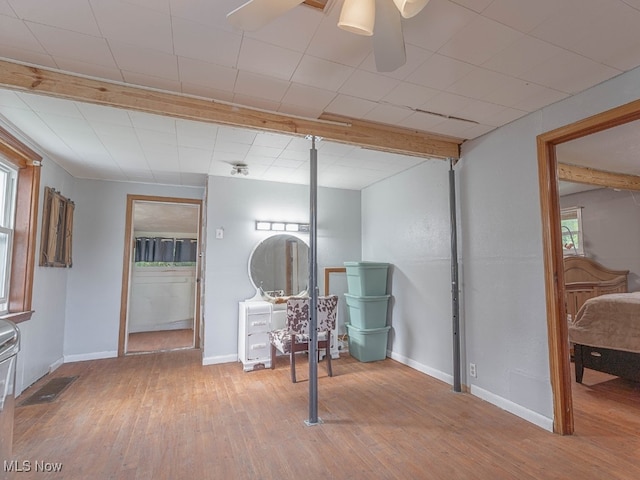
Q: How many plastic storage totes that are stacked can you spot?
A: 3